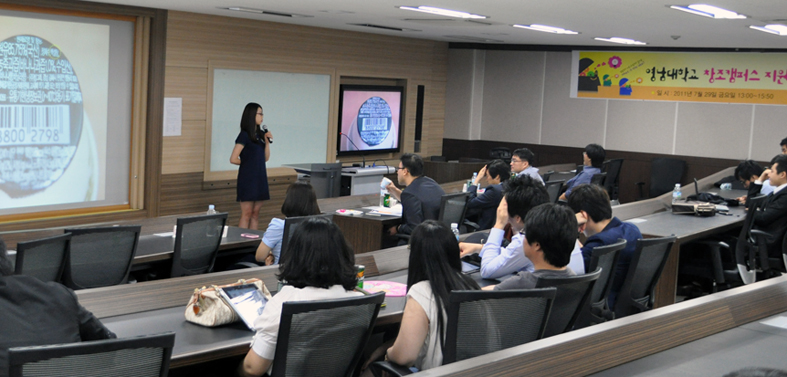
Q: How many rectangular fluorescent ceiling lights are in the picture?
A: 5